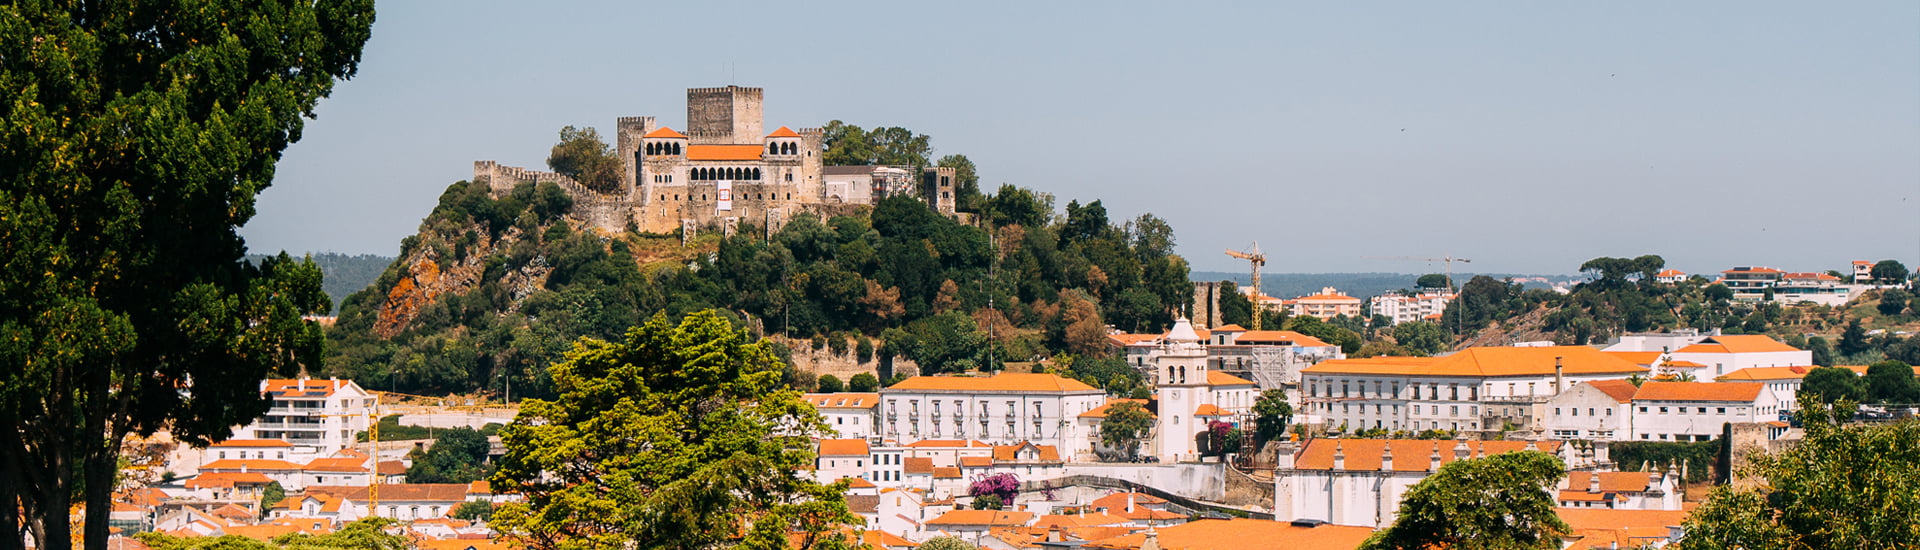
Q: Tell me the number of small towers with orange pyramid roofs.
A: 2